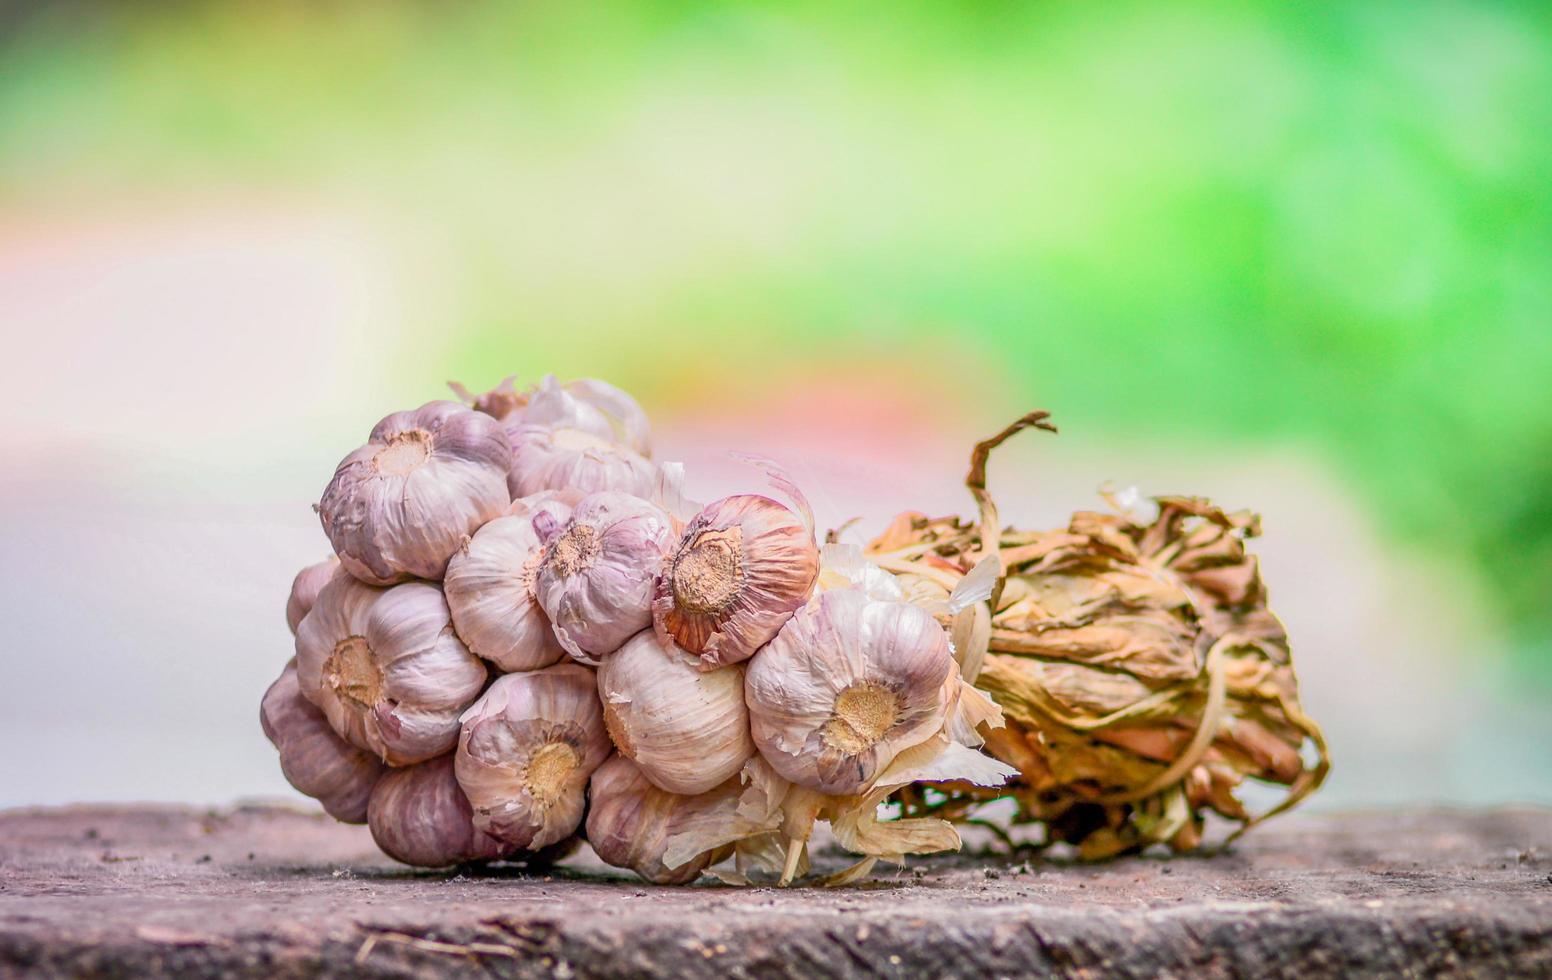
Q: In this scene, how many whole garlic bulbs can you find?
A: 13